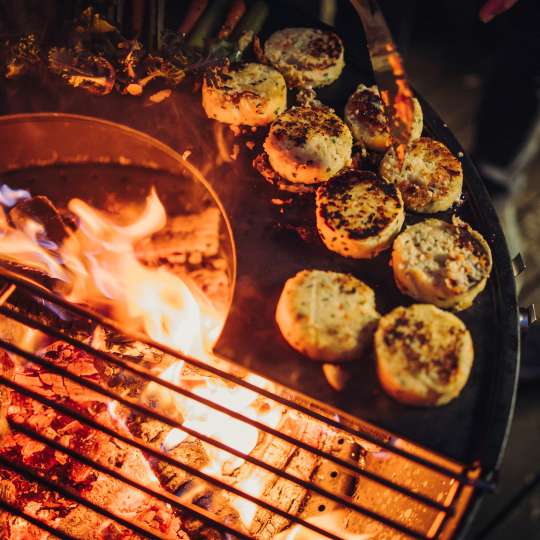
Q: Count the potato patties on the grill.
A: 9